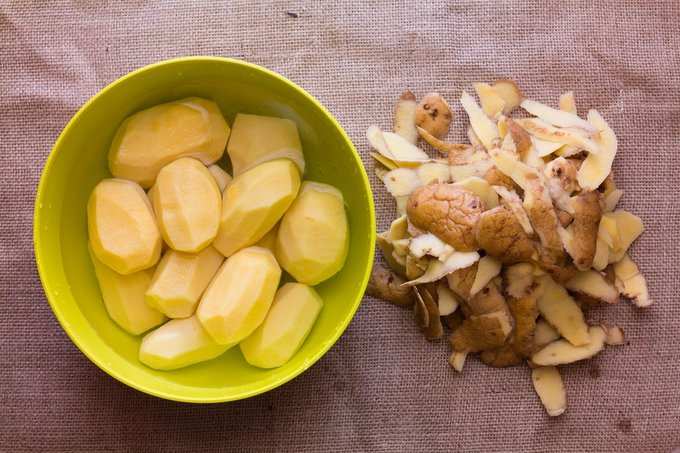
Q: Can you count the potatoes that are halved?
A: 0